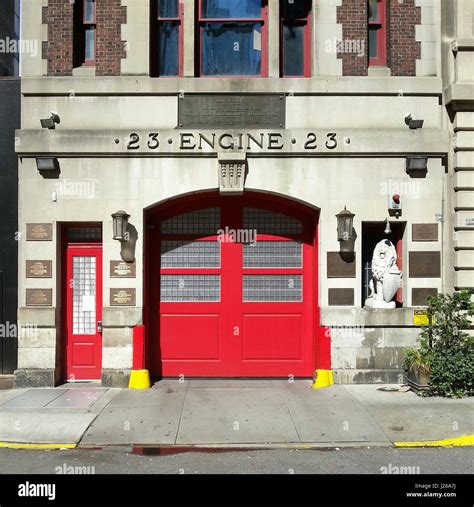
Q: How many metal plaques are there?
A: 11